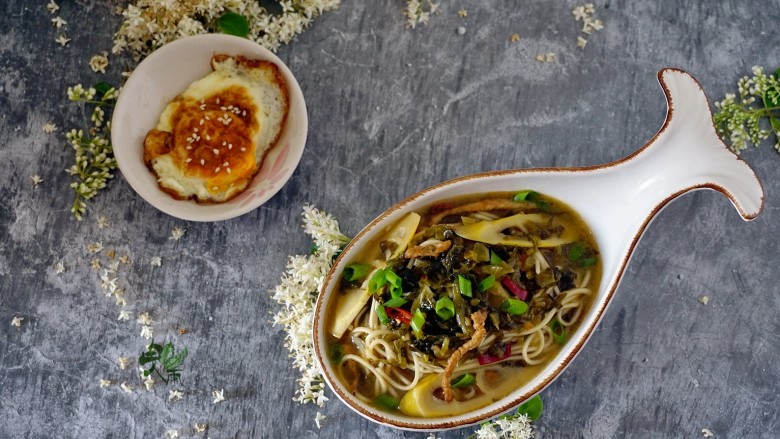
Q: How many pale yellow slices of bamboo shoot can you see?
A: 4